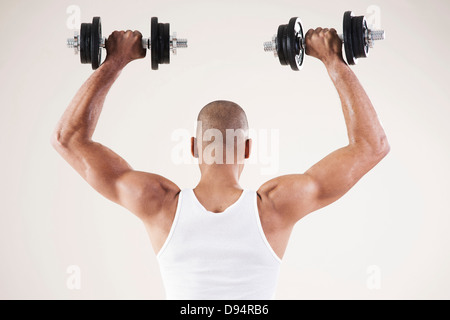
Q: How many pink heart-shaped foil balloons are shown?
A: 0